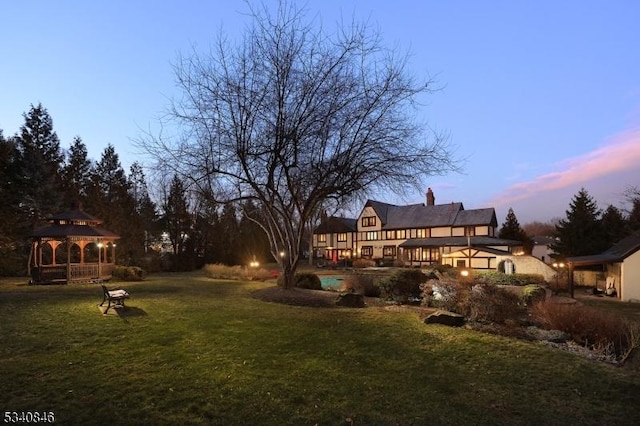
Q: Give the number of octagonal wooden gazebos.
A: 1